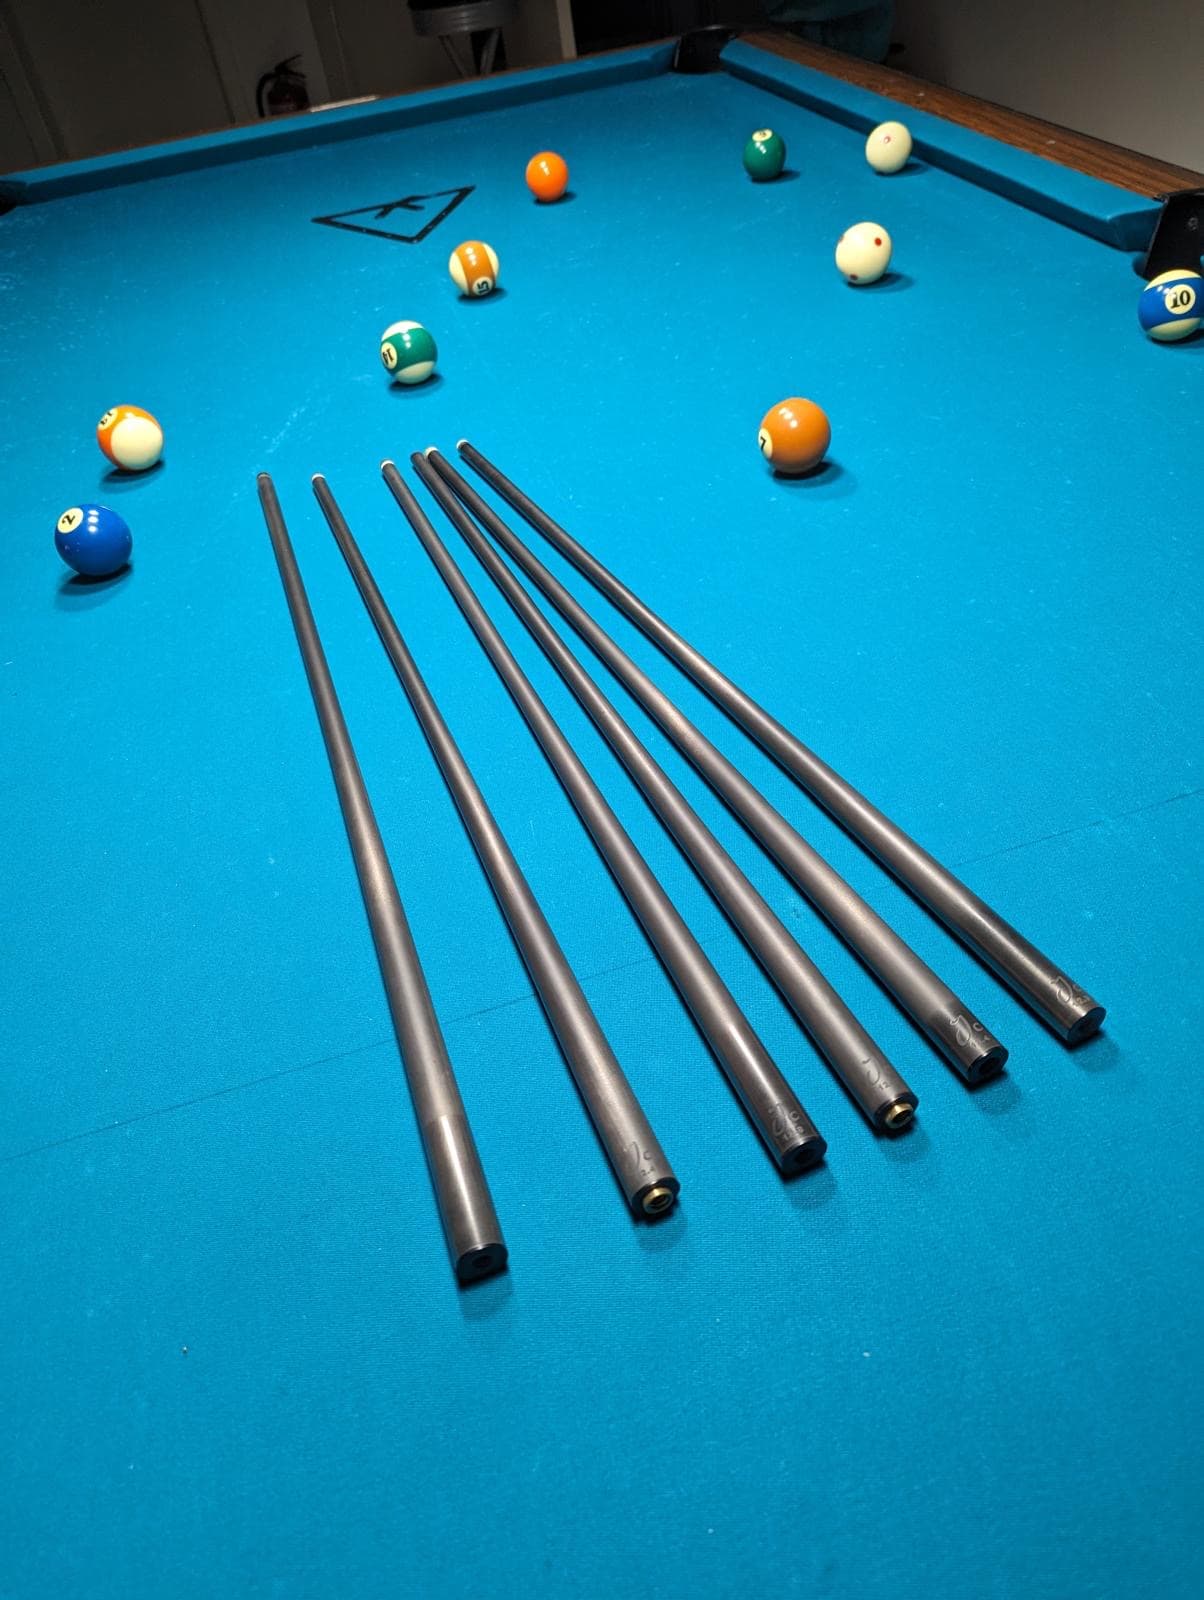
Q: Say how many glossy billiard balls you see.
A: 10